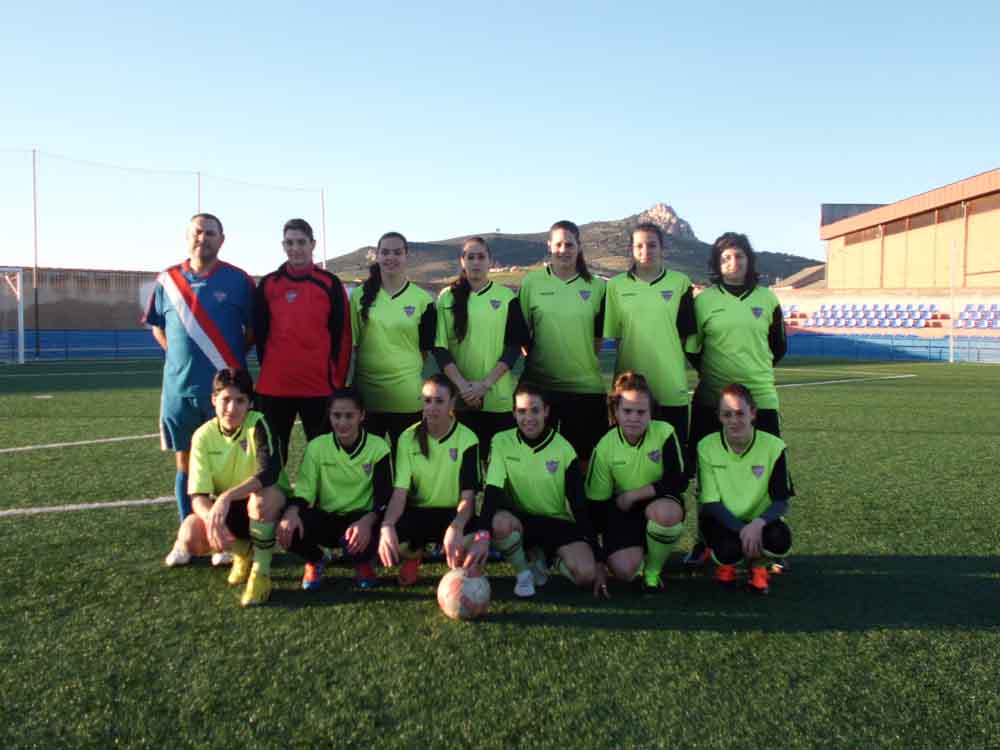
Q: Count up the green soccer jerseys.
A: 11